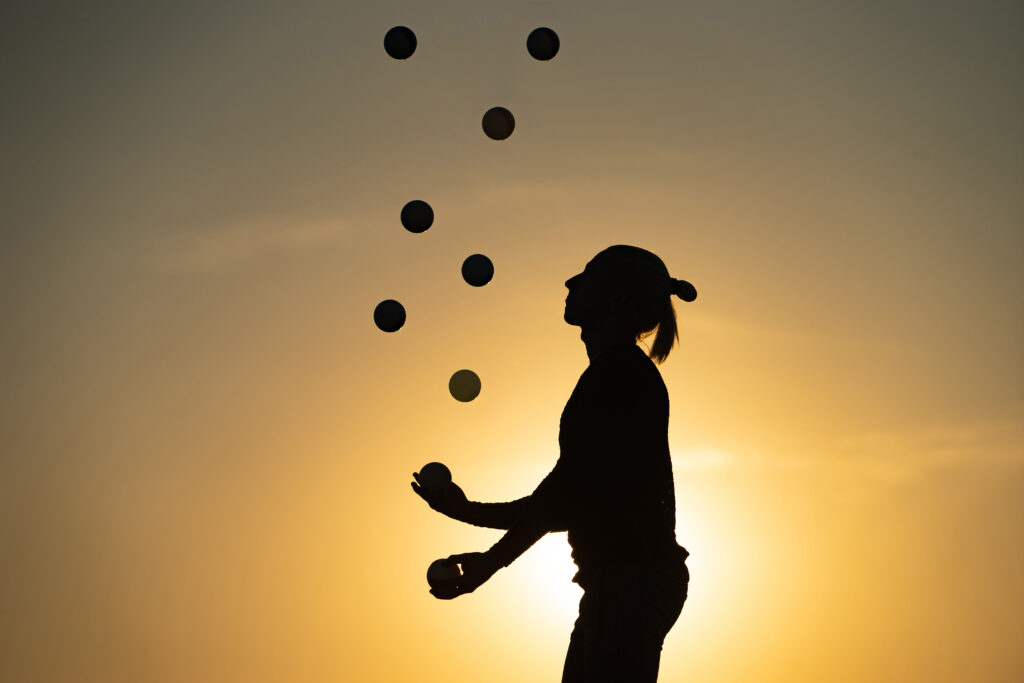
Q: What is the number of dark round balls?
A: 9